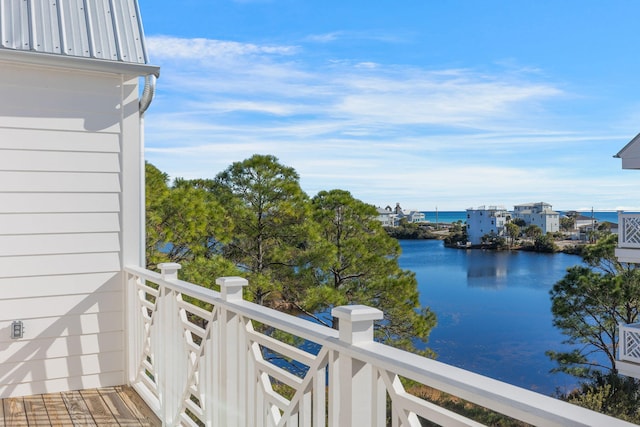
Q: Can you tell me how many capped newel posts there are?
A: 3